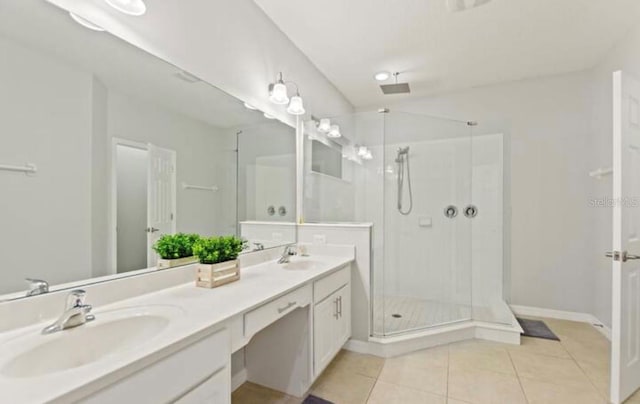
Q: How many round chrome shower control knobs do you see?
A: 2